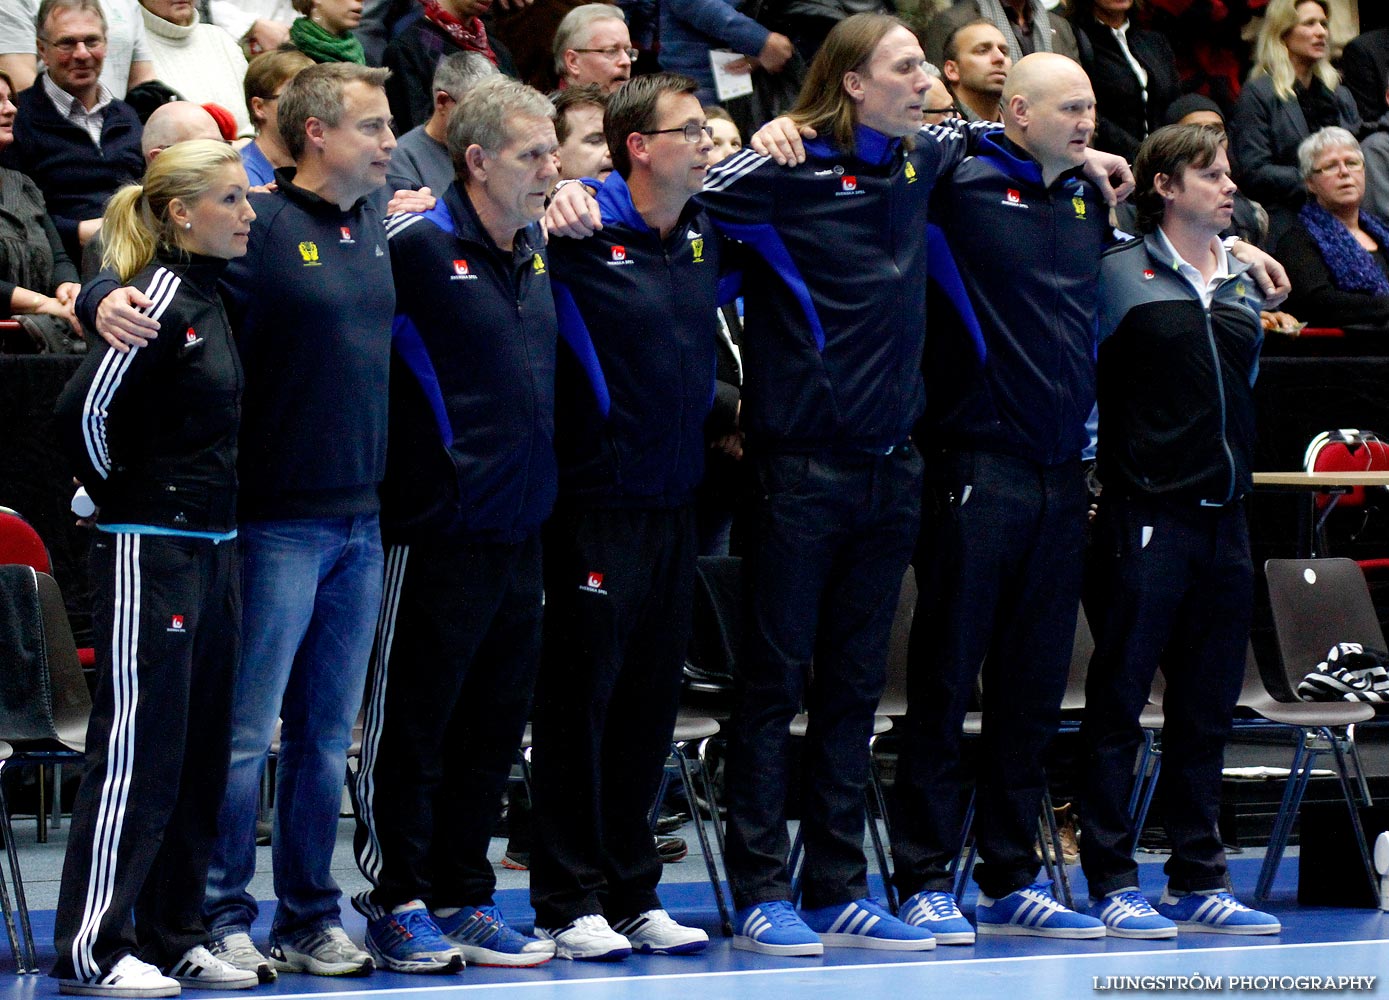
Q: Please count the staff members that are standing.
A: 7